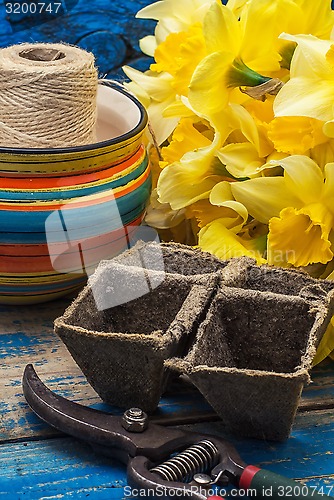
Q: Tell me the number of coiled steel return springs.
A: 1